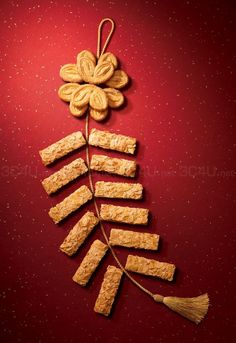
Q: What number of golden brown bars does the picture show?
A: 12